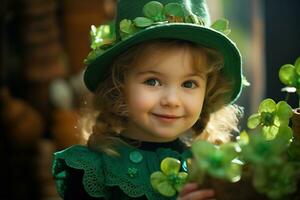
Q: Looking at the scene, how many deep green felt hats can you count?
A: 1